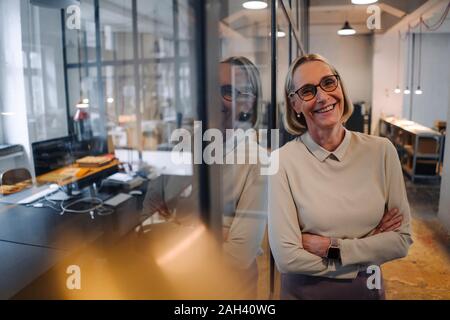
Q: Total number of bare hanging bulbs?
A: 3